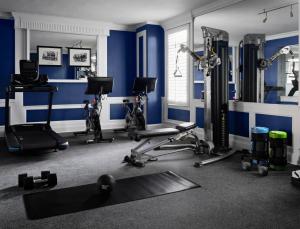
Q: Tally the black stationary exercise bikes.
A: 2